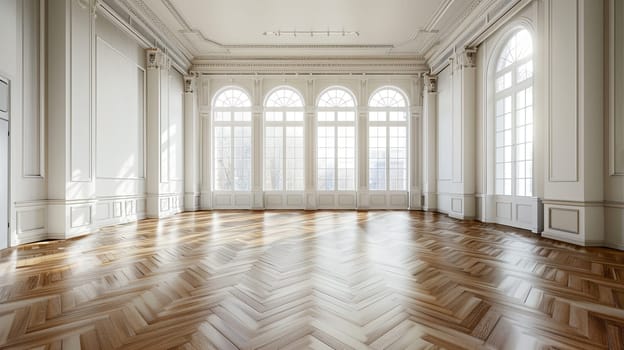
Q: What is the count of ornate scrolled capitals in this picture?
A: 4